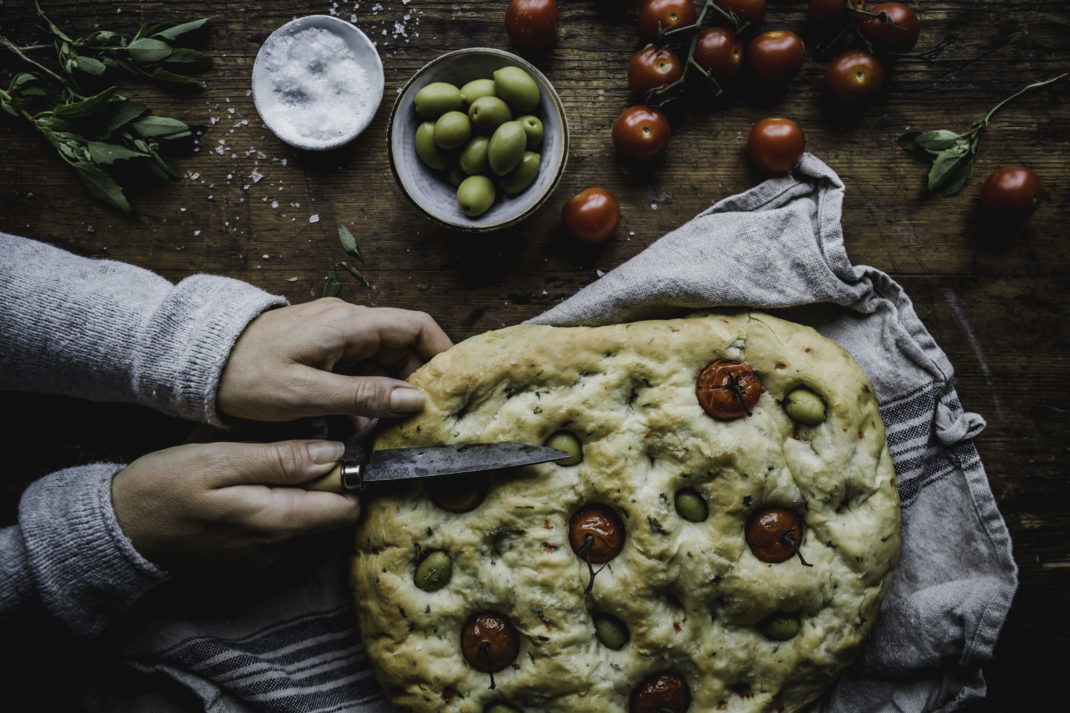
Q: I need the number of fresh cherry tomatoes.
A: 13